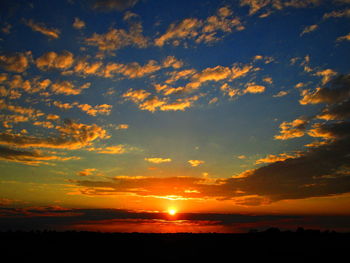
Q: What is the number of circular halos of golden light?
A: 1